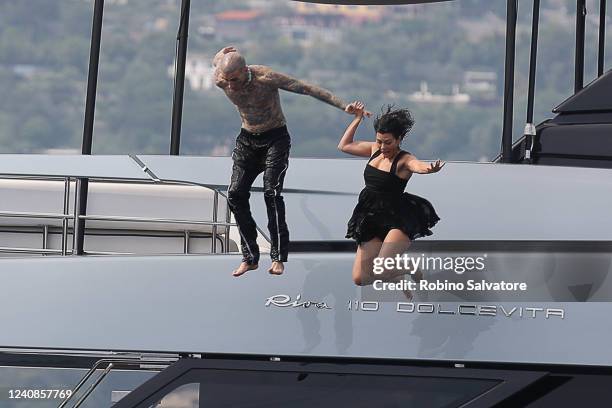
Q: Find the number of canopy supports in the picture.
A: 6